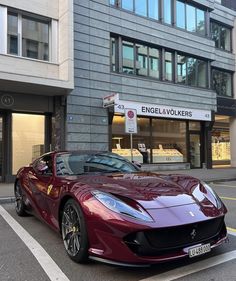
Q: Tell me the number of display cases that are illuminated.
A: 2